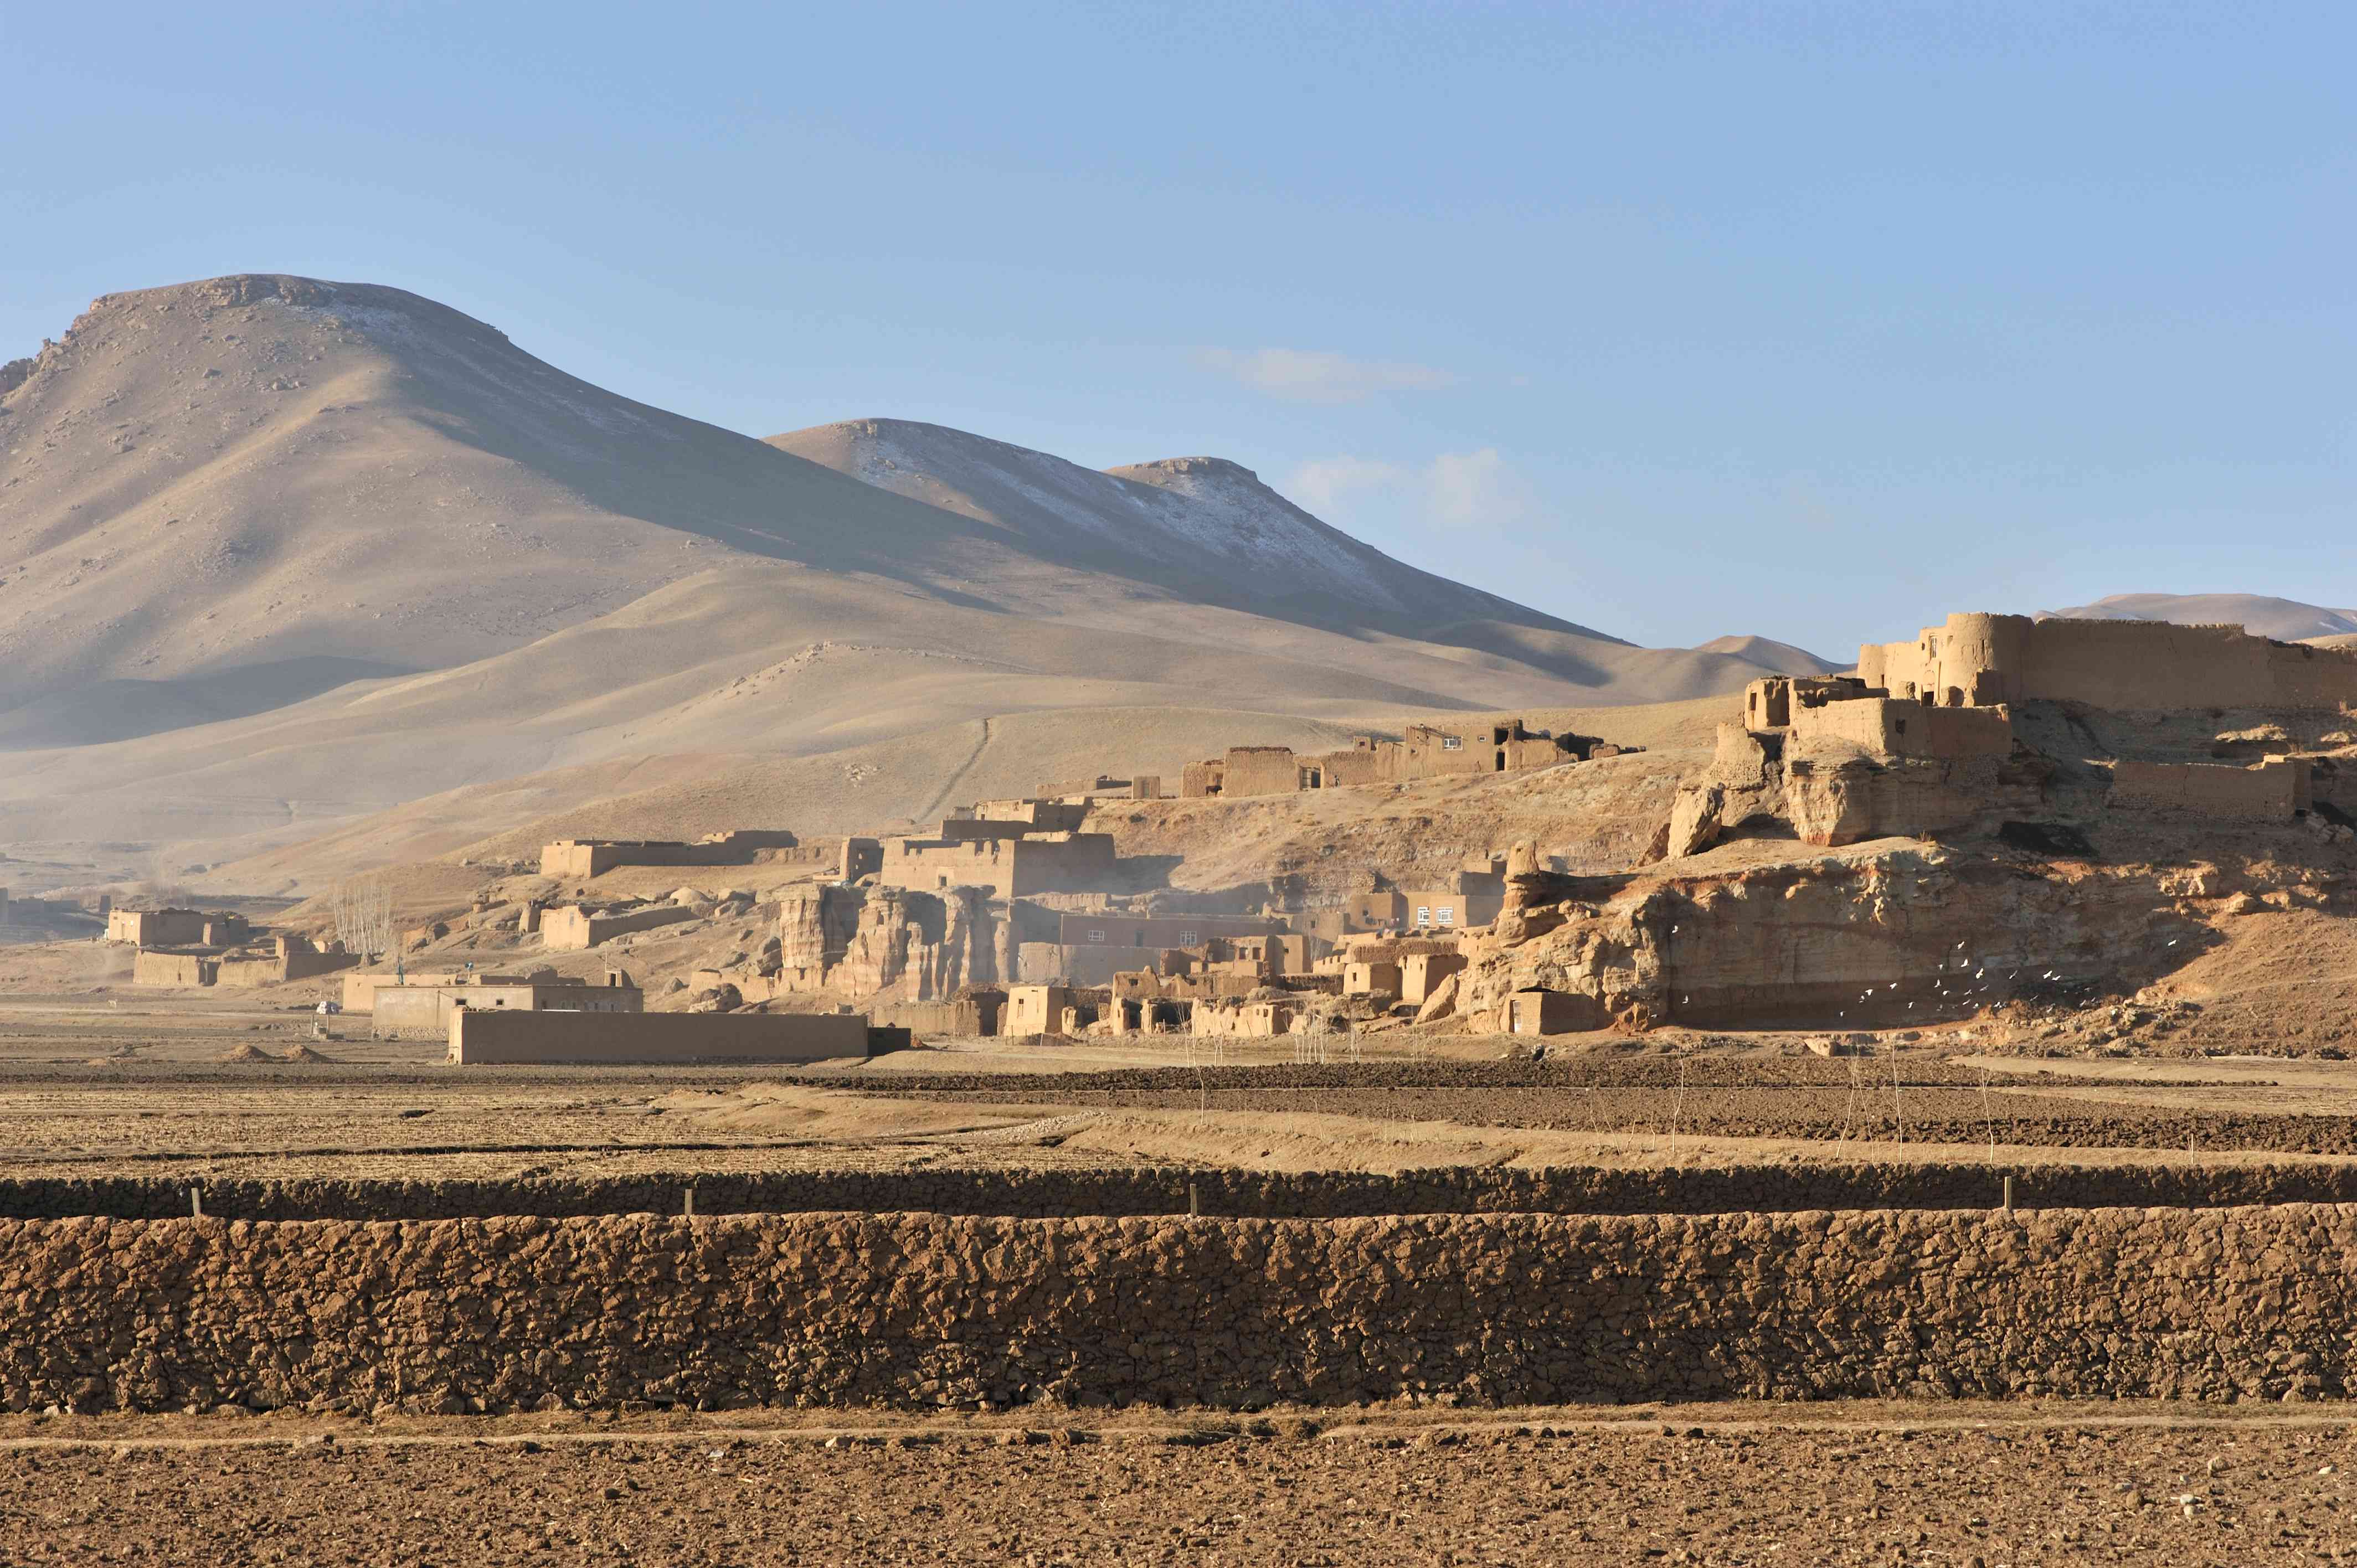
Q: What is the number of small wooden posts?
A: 4